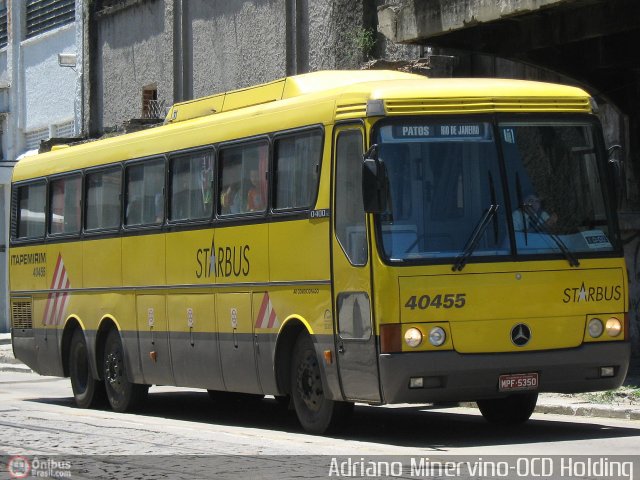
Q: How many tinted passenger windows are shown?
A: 7